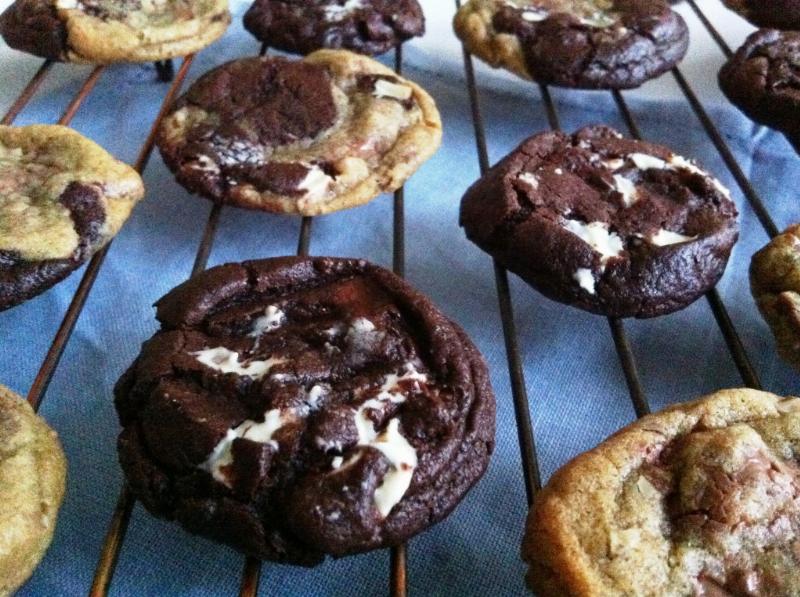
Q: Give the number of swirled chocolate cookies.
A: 4